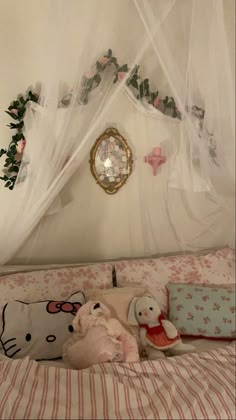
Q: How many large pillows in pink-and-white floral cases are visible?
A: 2